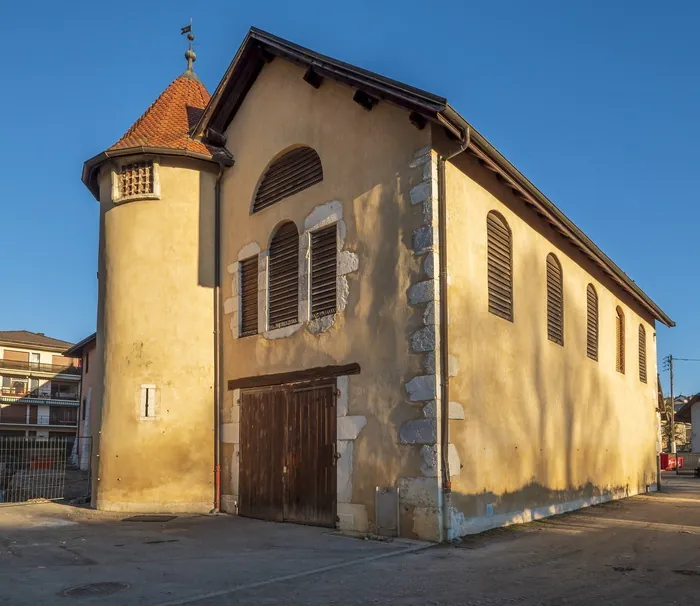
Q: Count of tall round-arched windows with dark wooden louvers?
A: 6